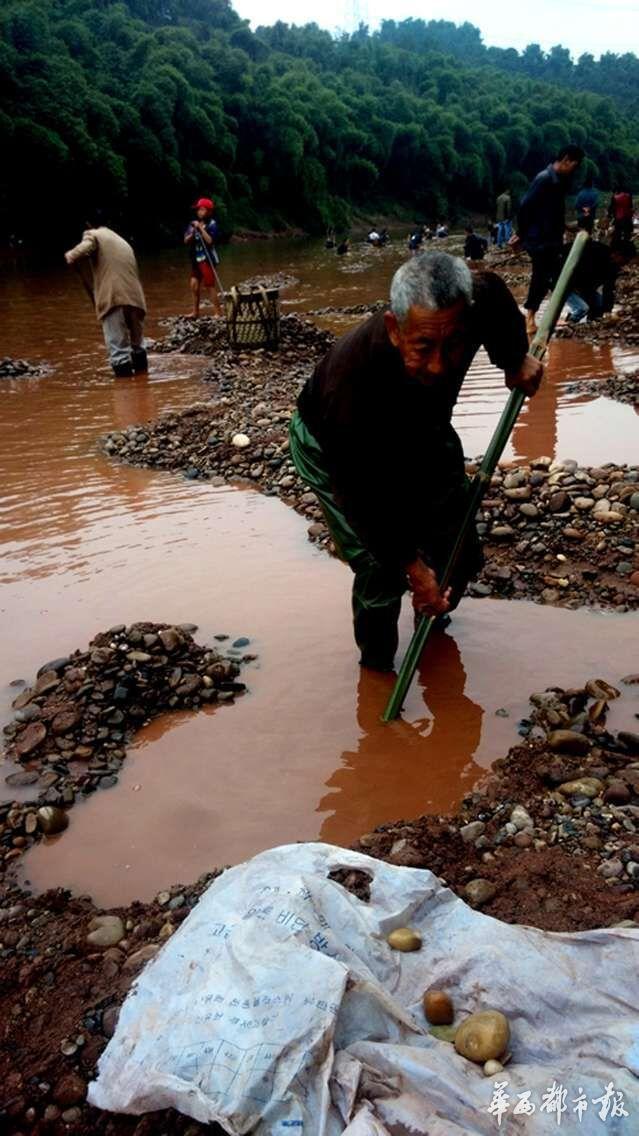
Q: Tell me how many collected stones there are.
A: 4